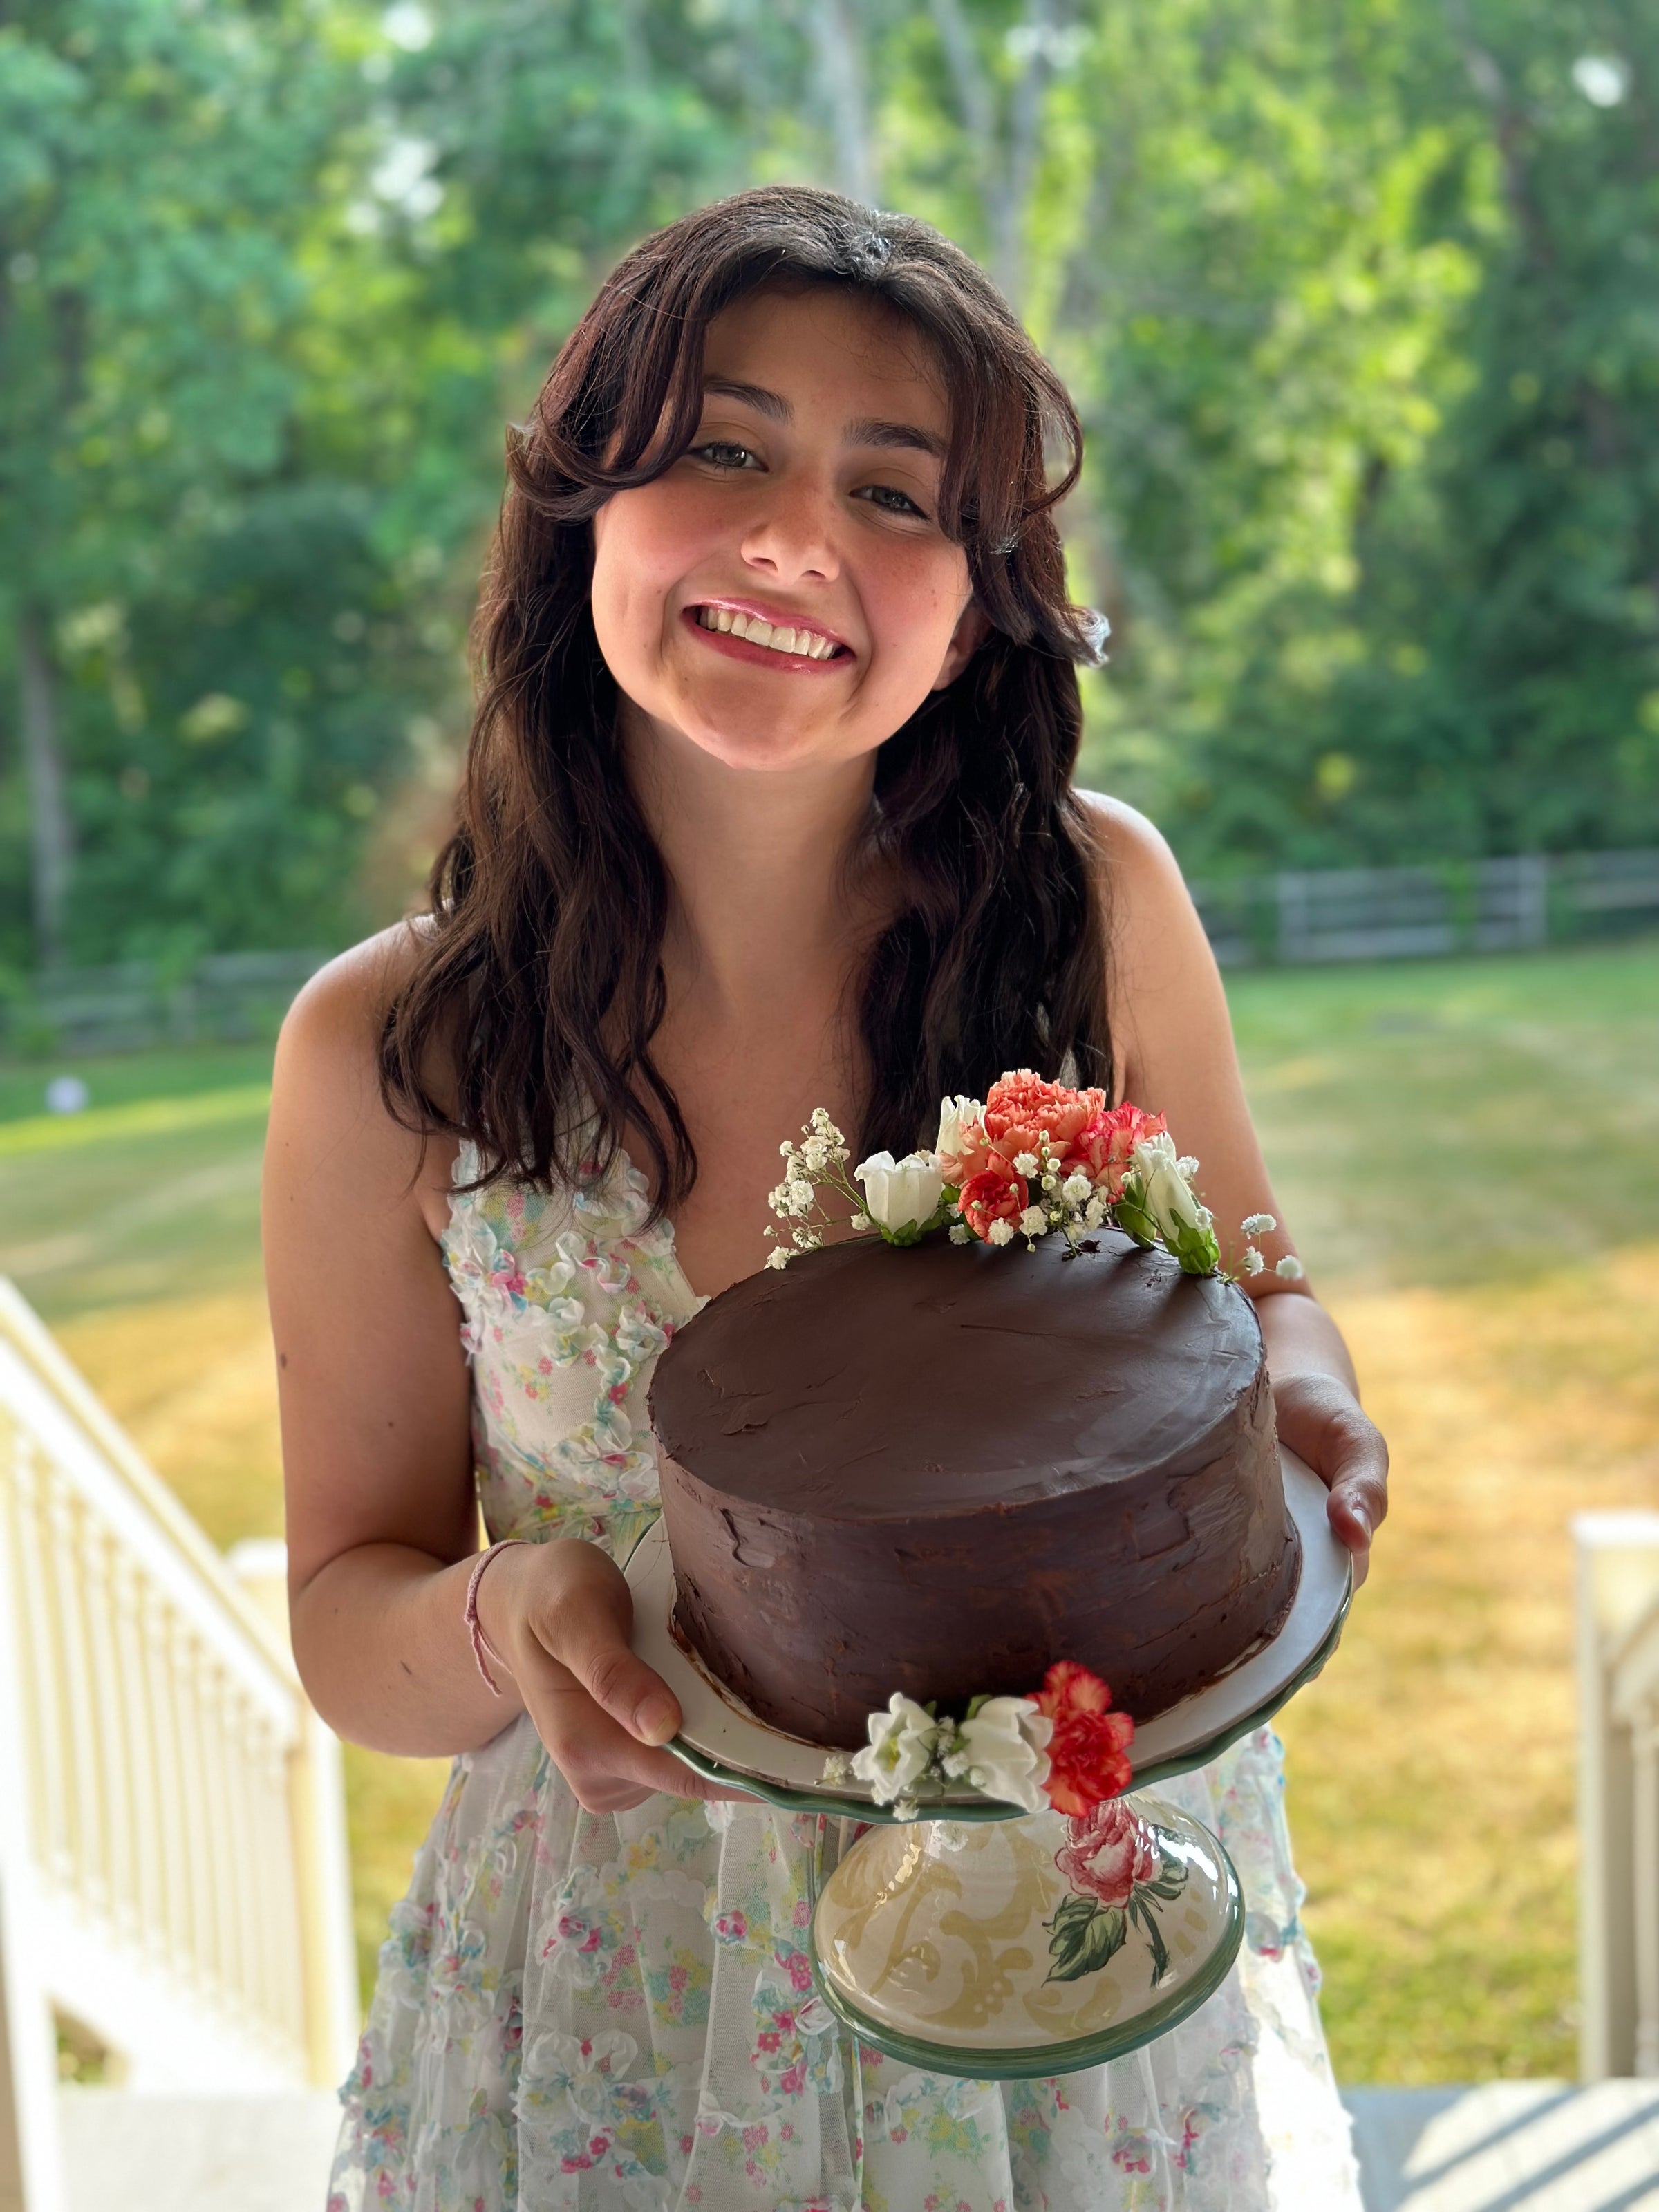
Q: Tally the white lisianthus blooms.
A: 5